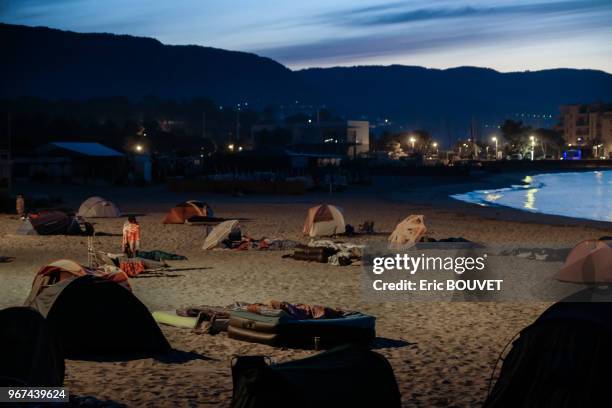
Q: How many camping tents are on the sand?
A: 12